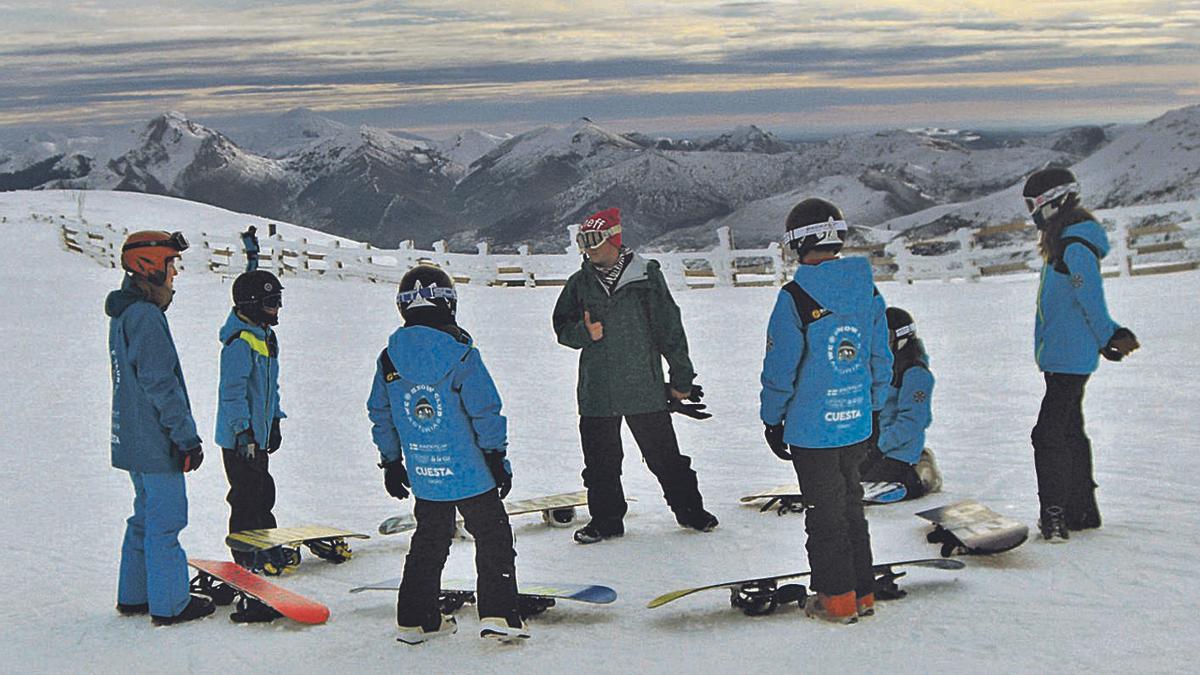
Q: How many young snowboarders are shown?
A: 6